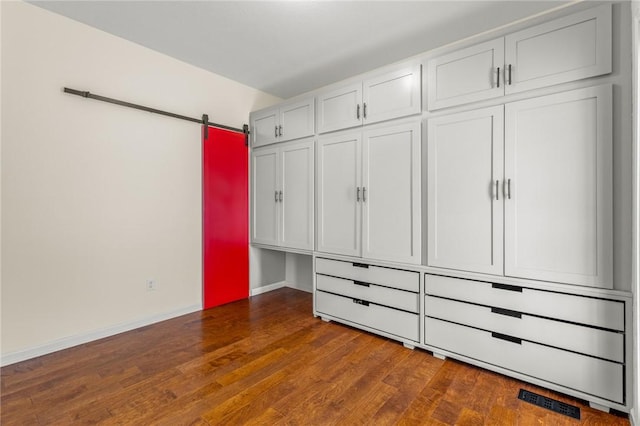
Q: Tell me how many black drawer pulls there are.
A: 6